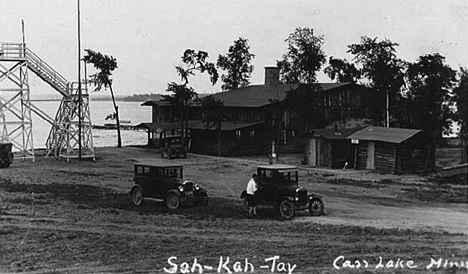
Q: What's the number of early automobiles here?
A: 4